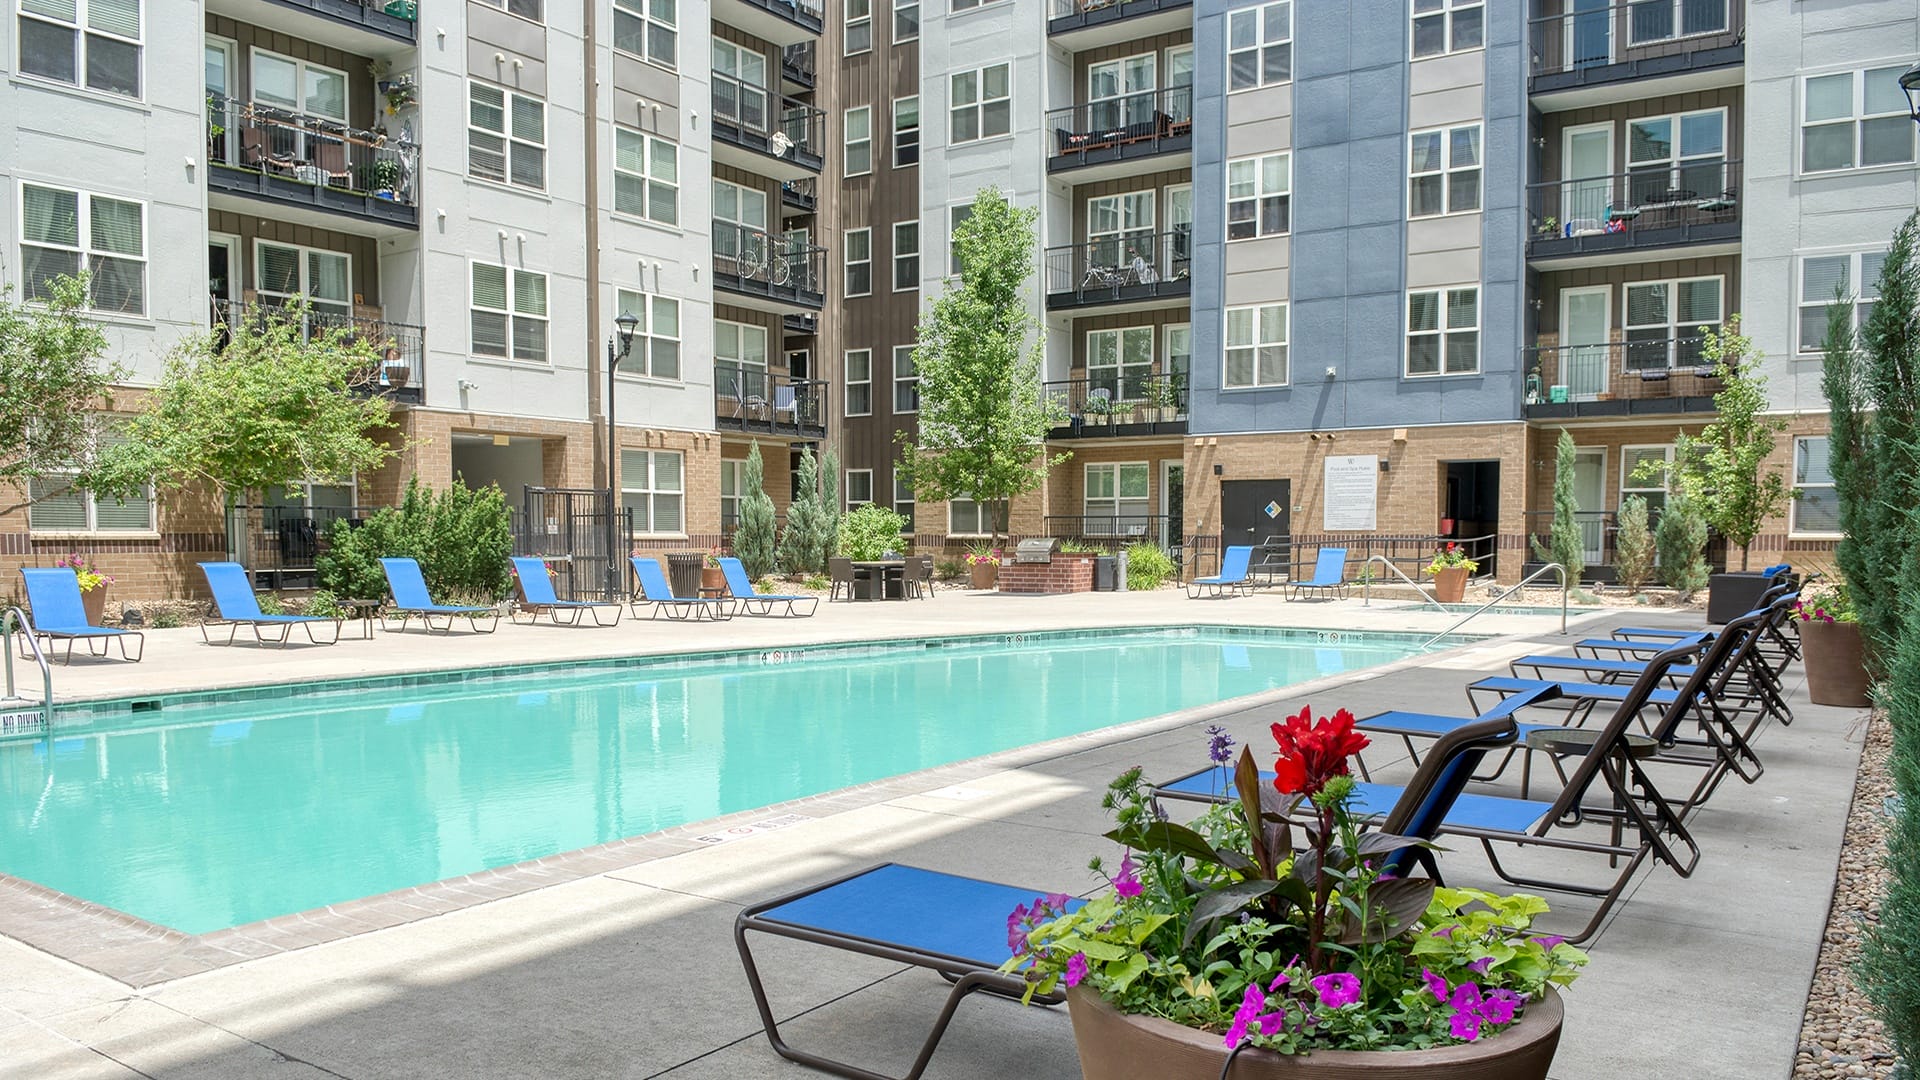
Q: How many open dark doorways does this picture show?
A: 1